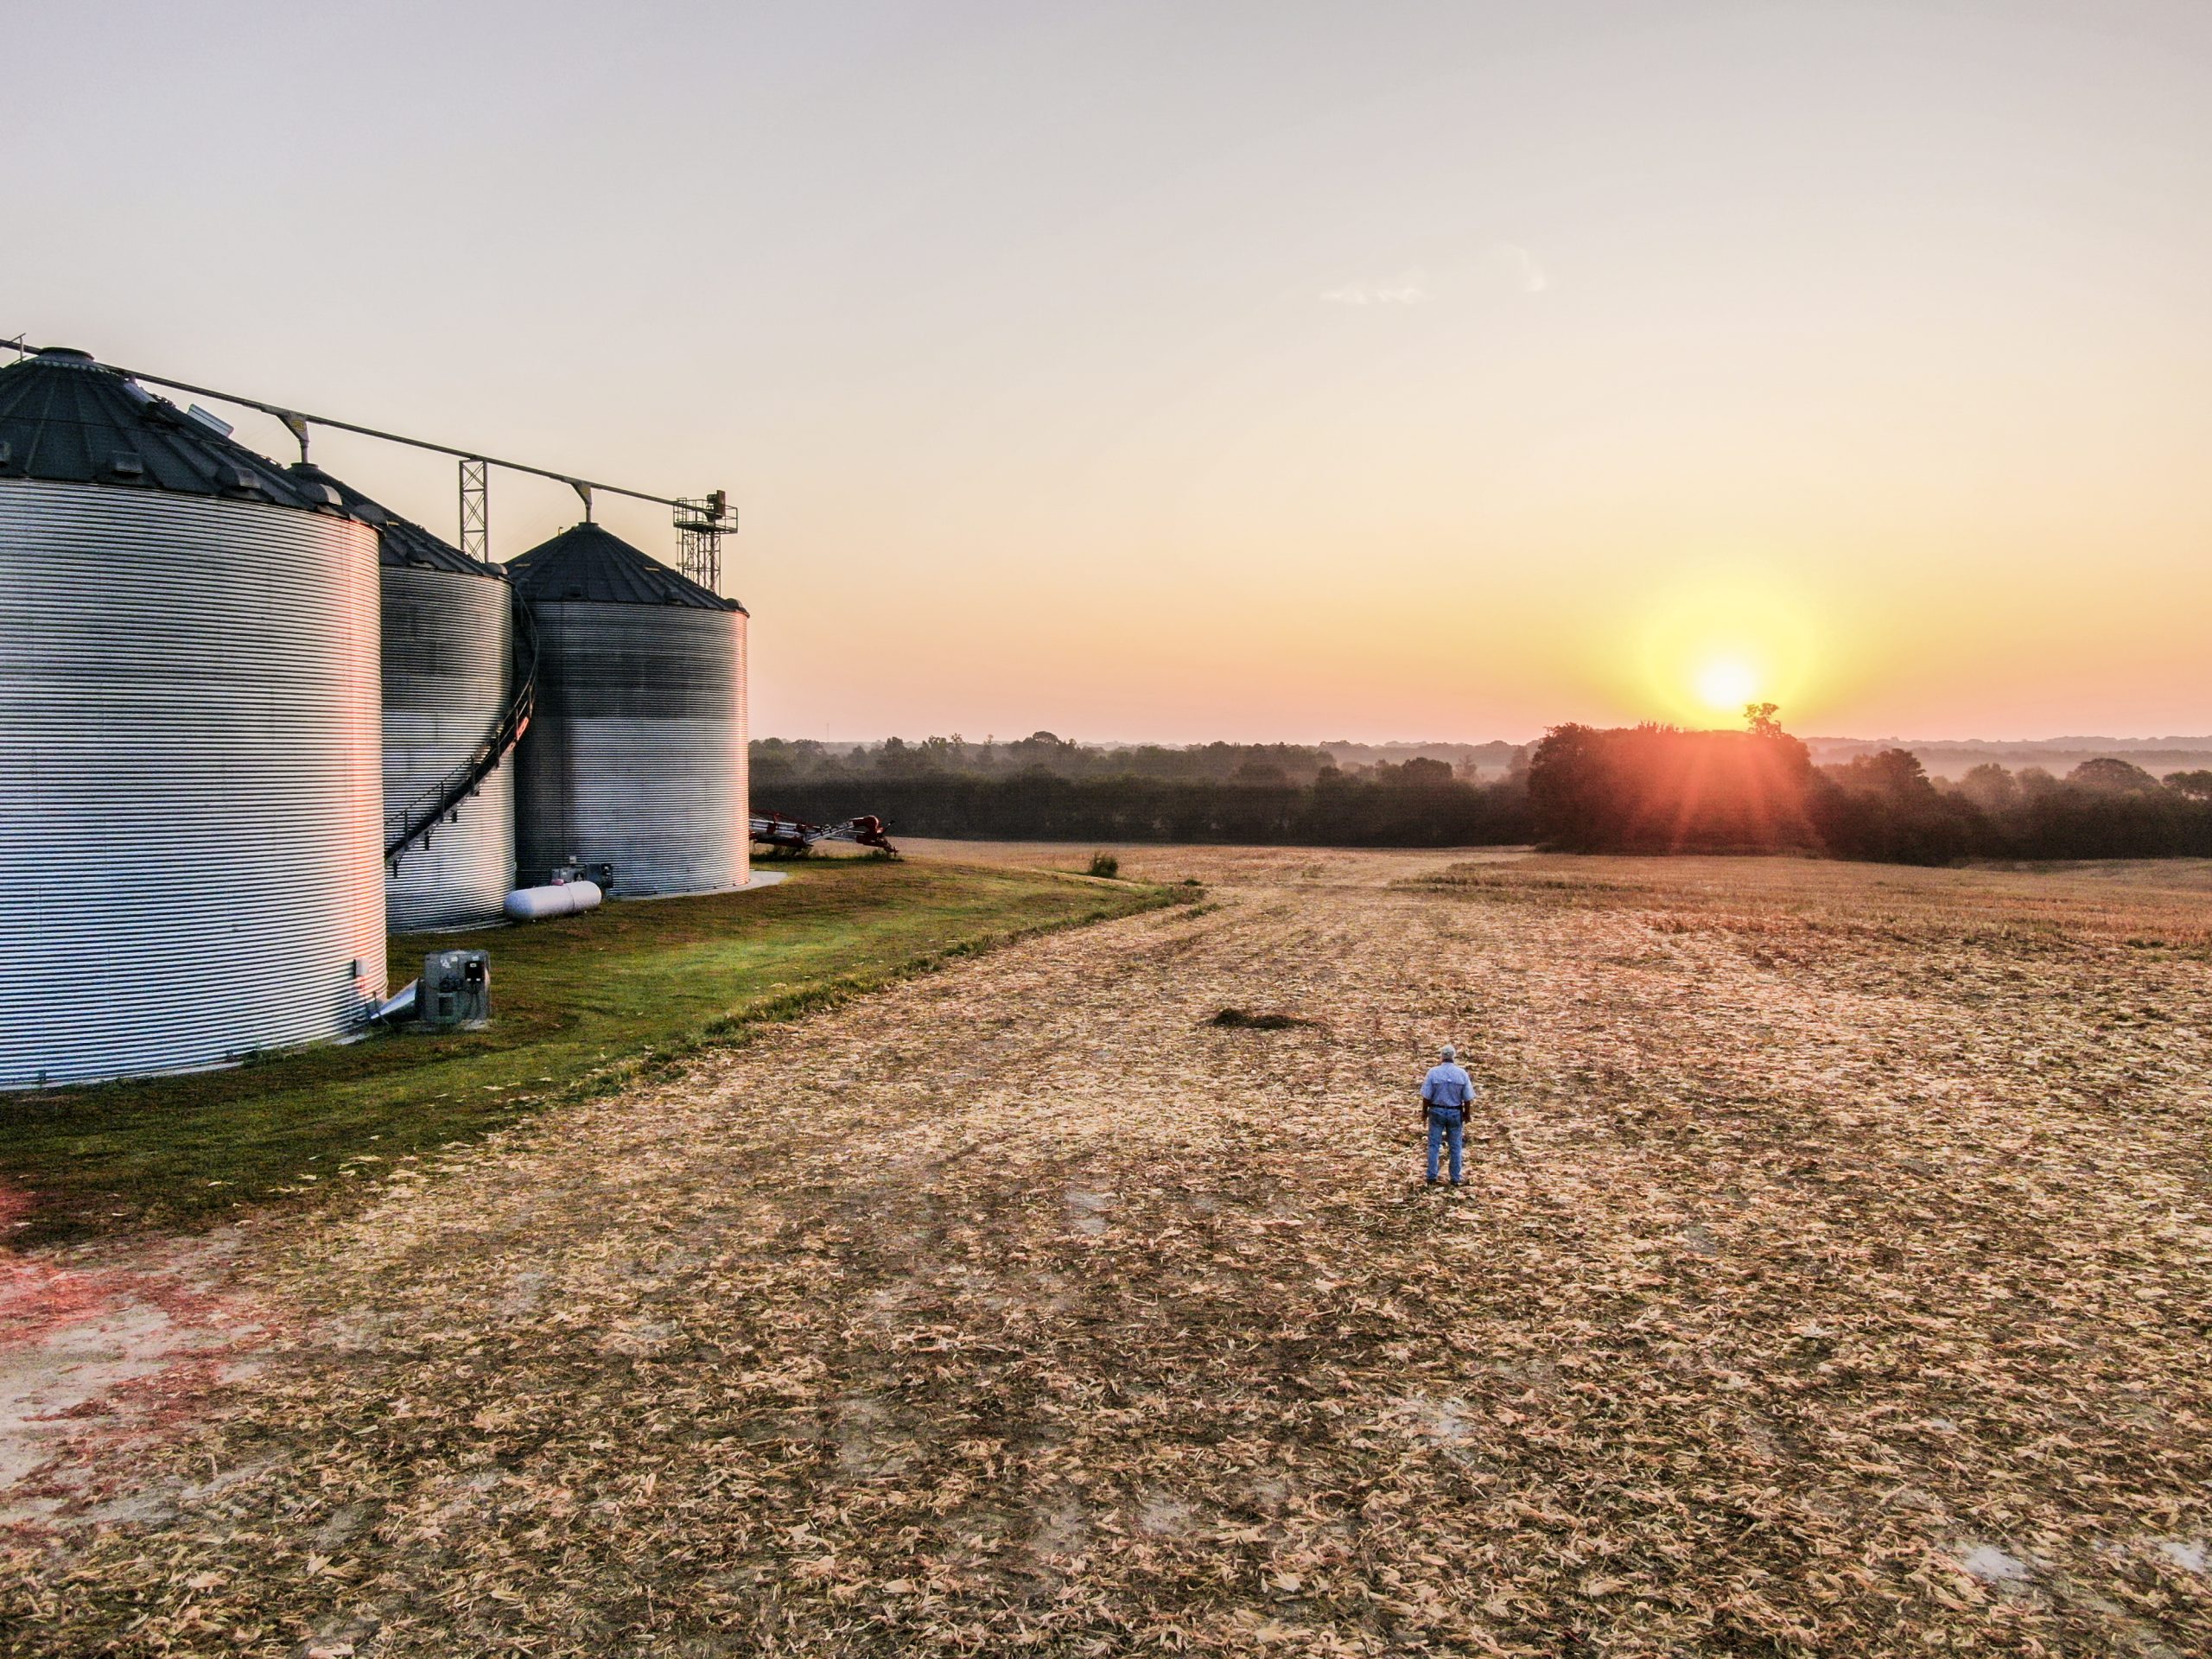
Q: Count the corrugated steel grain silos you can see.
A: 3